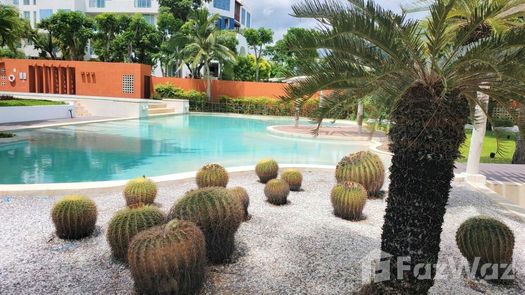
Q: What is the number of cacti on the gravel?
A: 13